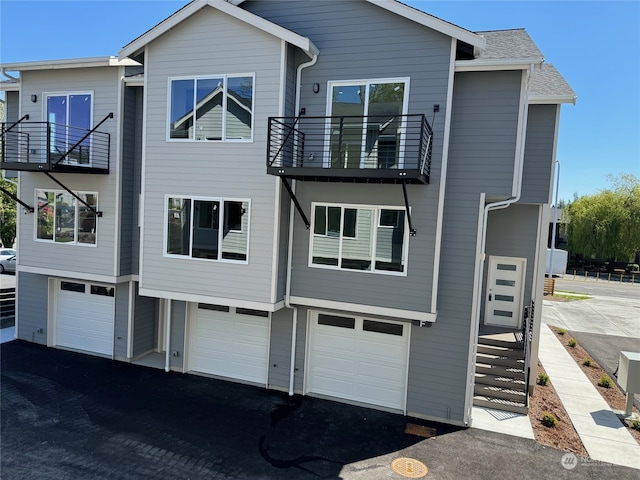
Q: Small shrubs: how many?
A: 7